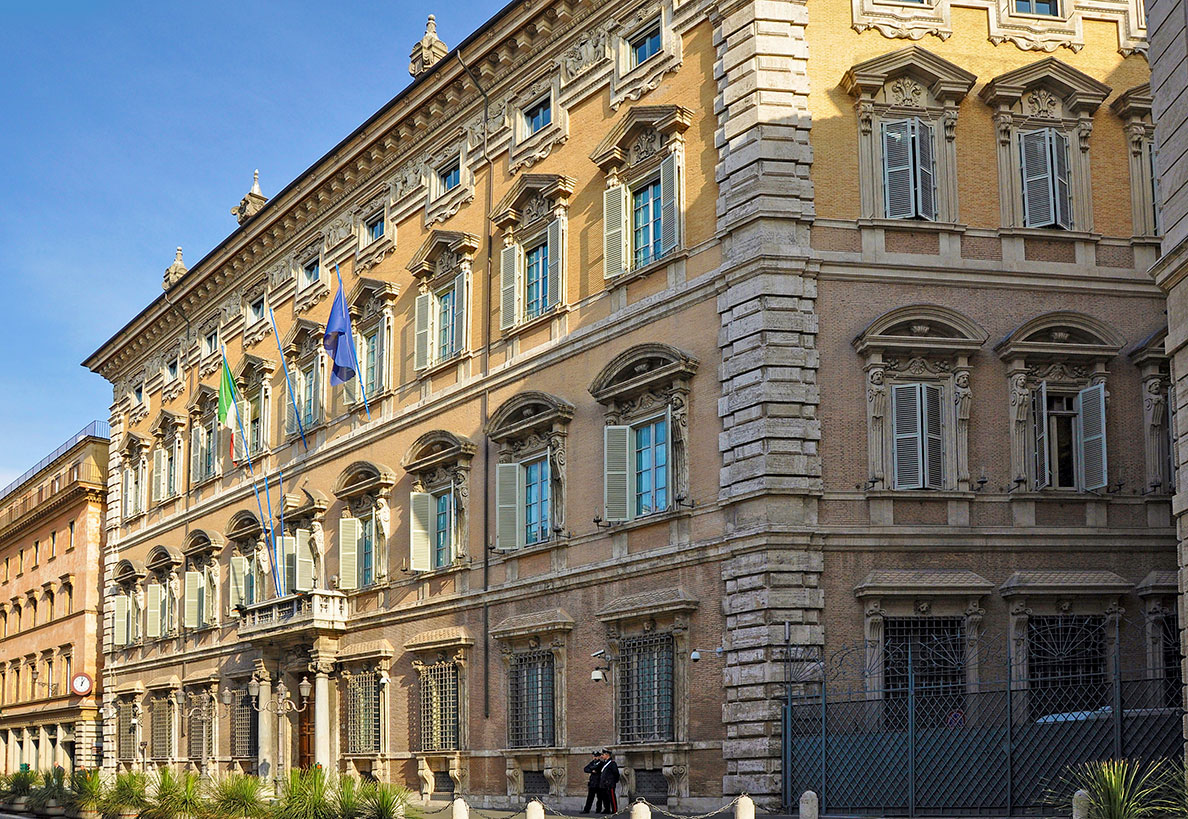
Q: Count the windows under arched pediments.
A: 12